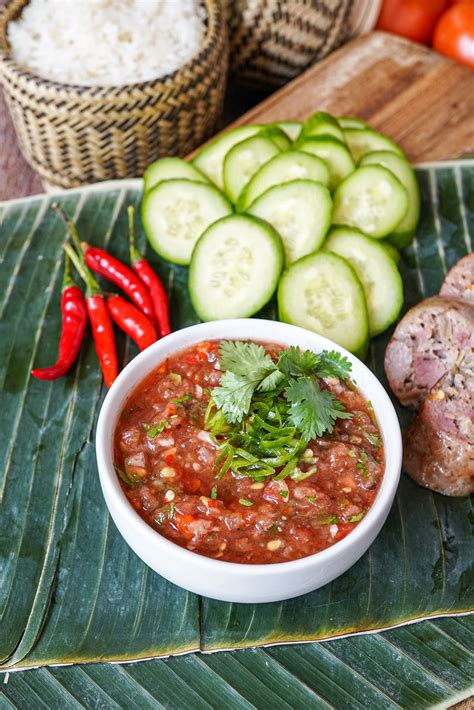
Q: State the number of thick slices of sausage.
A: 3